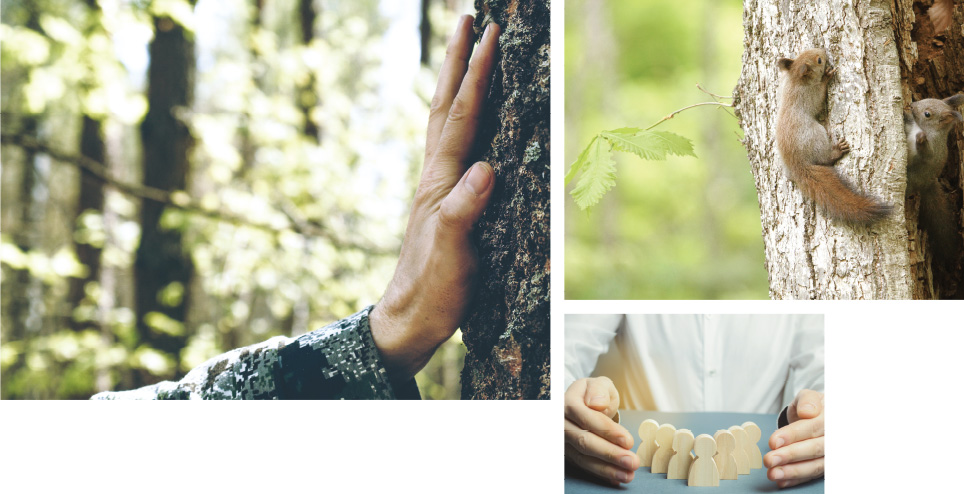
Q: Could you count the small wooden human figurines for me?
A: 7